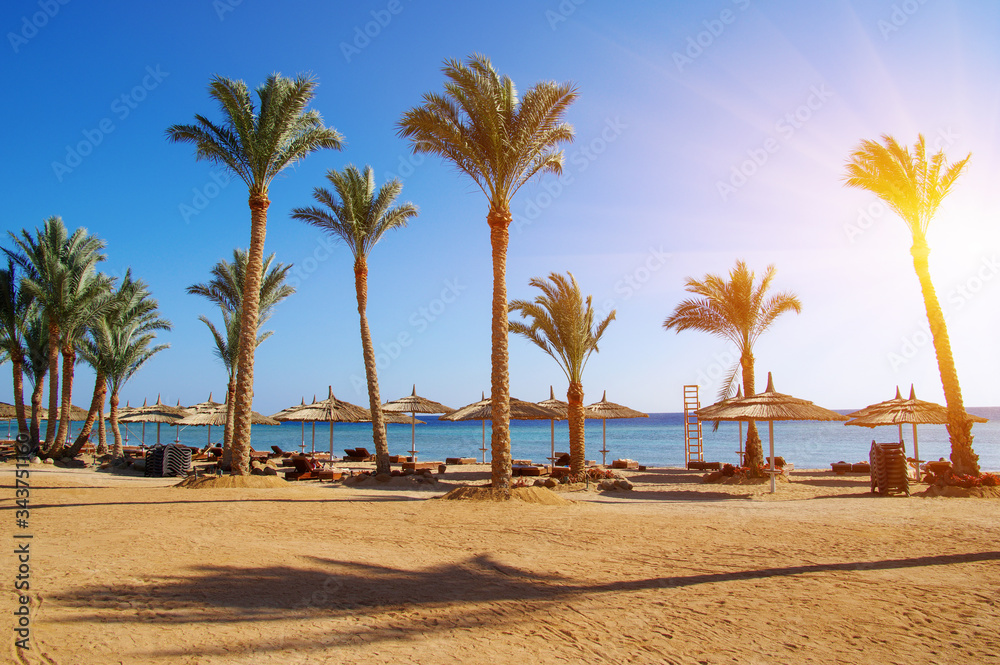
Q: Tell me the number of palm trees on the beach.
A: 14